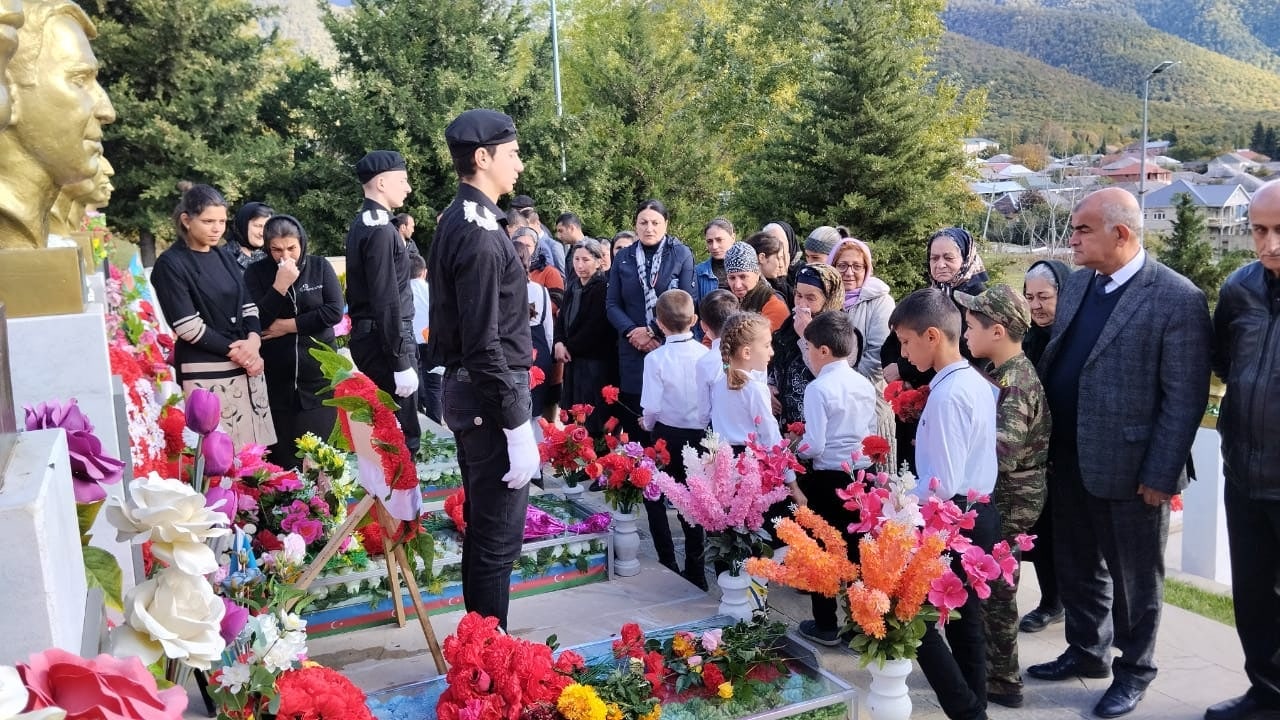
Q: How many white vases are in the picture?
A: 4